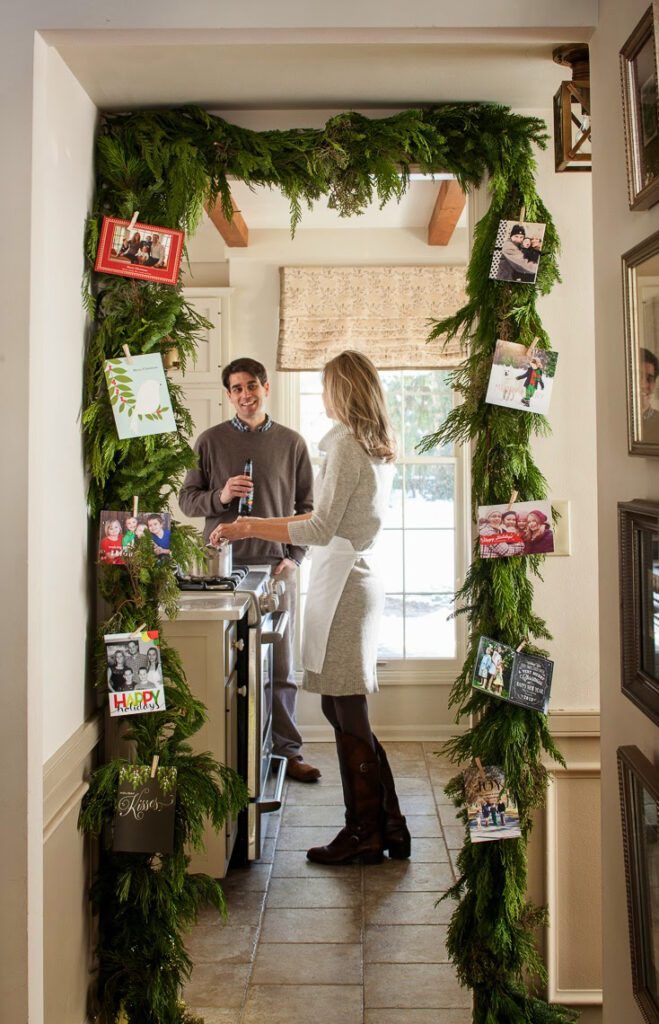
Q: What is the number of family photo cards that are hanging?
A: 8